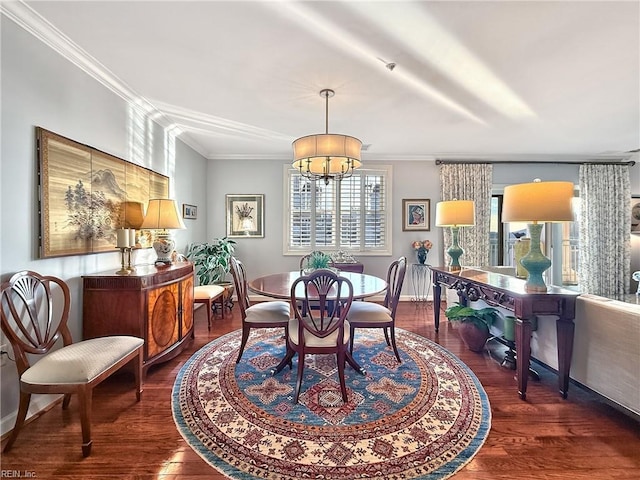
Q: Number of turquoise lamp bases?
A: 2